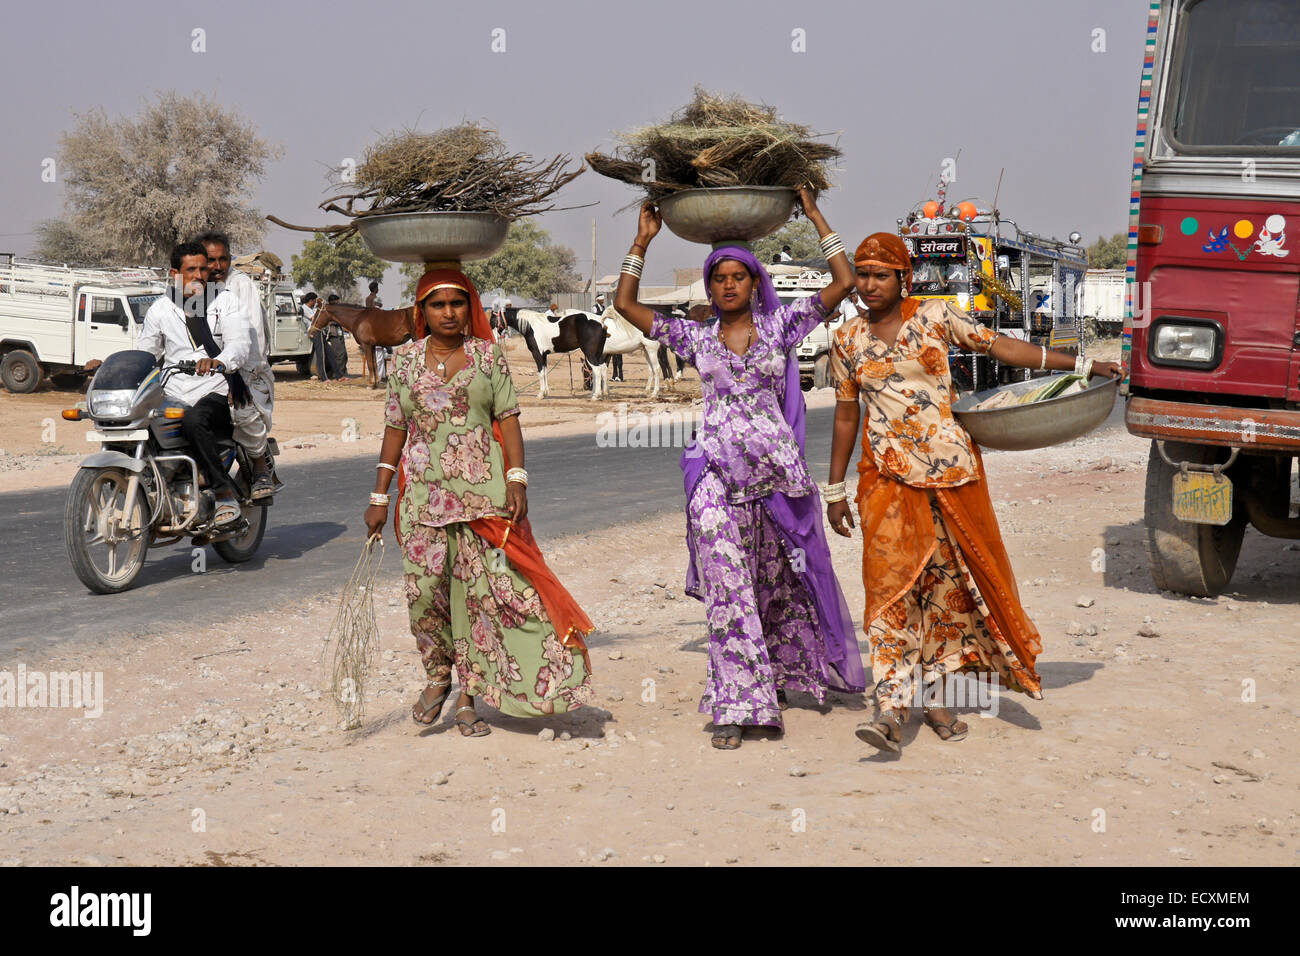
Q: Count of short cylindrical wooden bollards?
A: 0